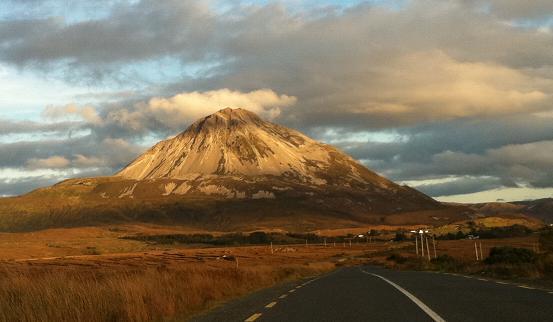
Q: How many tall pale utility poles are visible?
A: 6